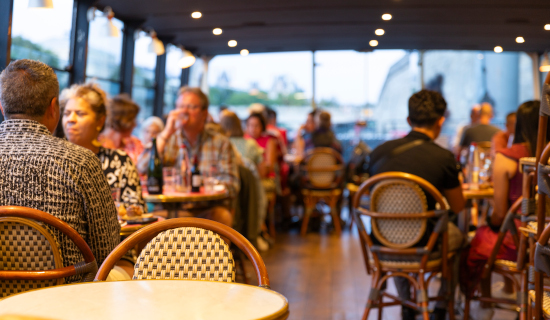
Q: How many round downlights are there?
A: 10